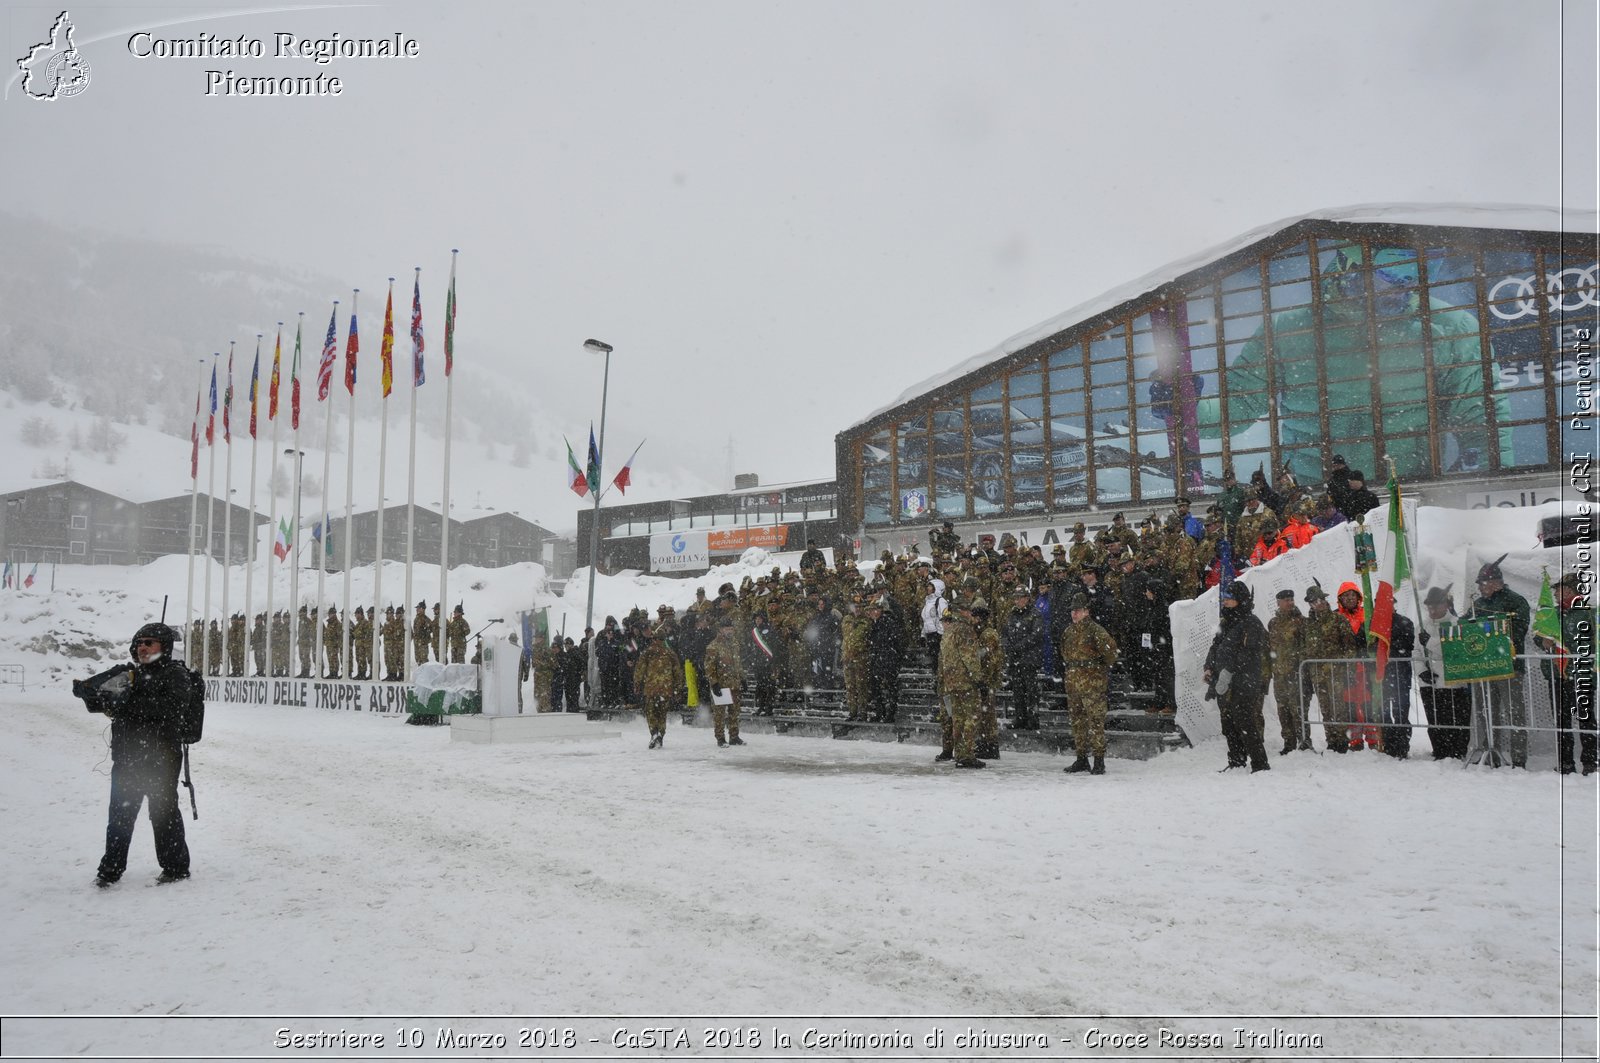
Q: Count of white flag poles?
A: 11